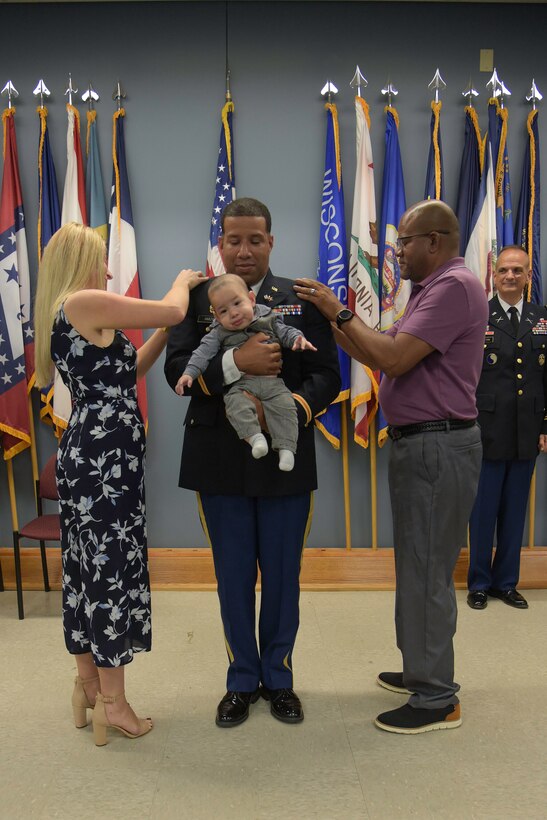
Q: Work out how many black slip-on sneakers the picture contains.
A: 2